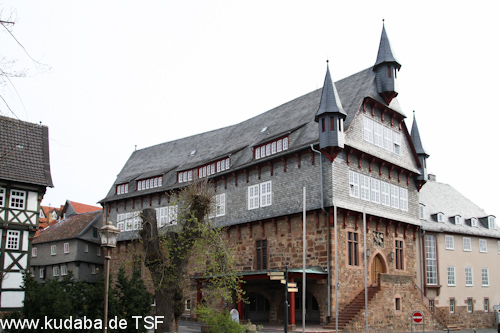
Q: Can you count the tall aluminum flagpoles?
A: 3